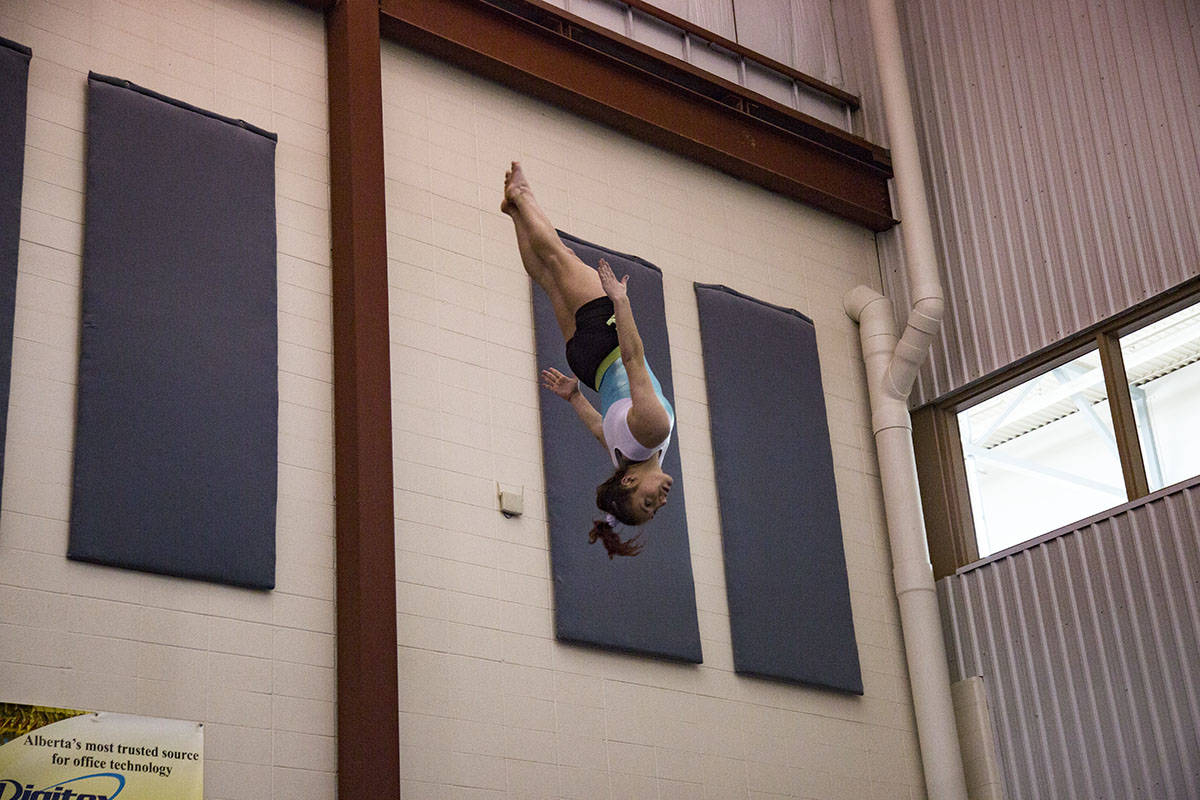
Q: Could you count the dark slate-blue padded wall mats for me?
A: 4